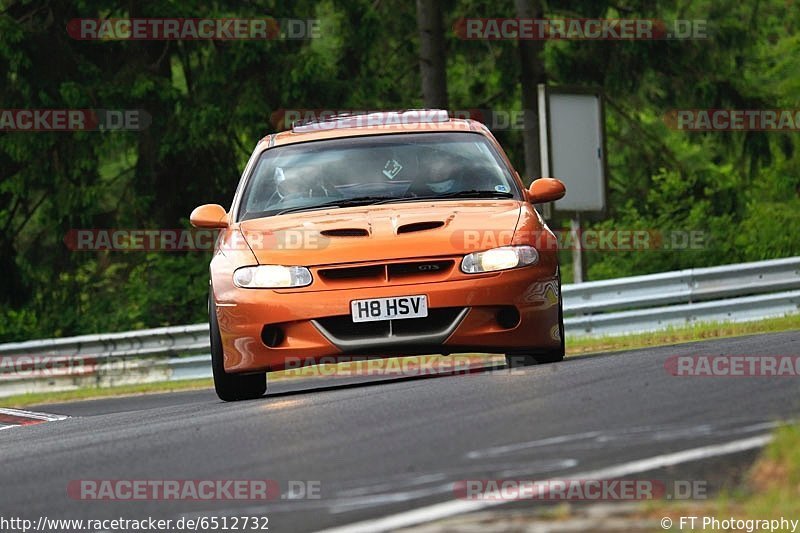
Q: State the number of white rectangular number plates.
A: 1